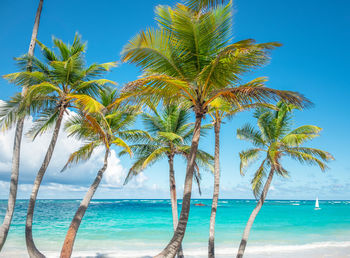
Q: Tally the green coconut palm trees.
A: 7